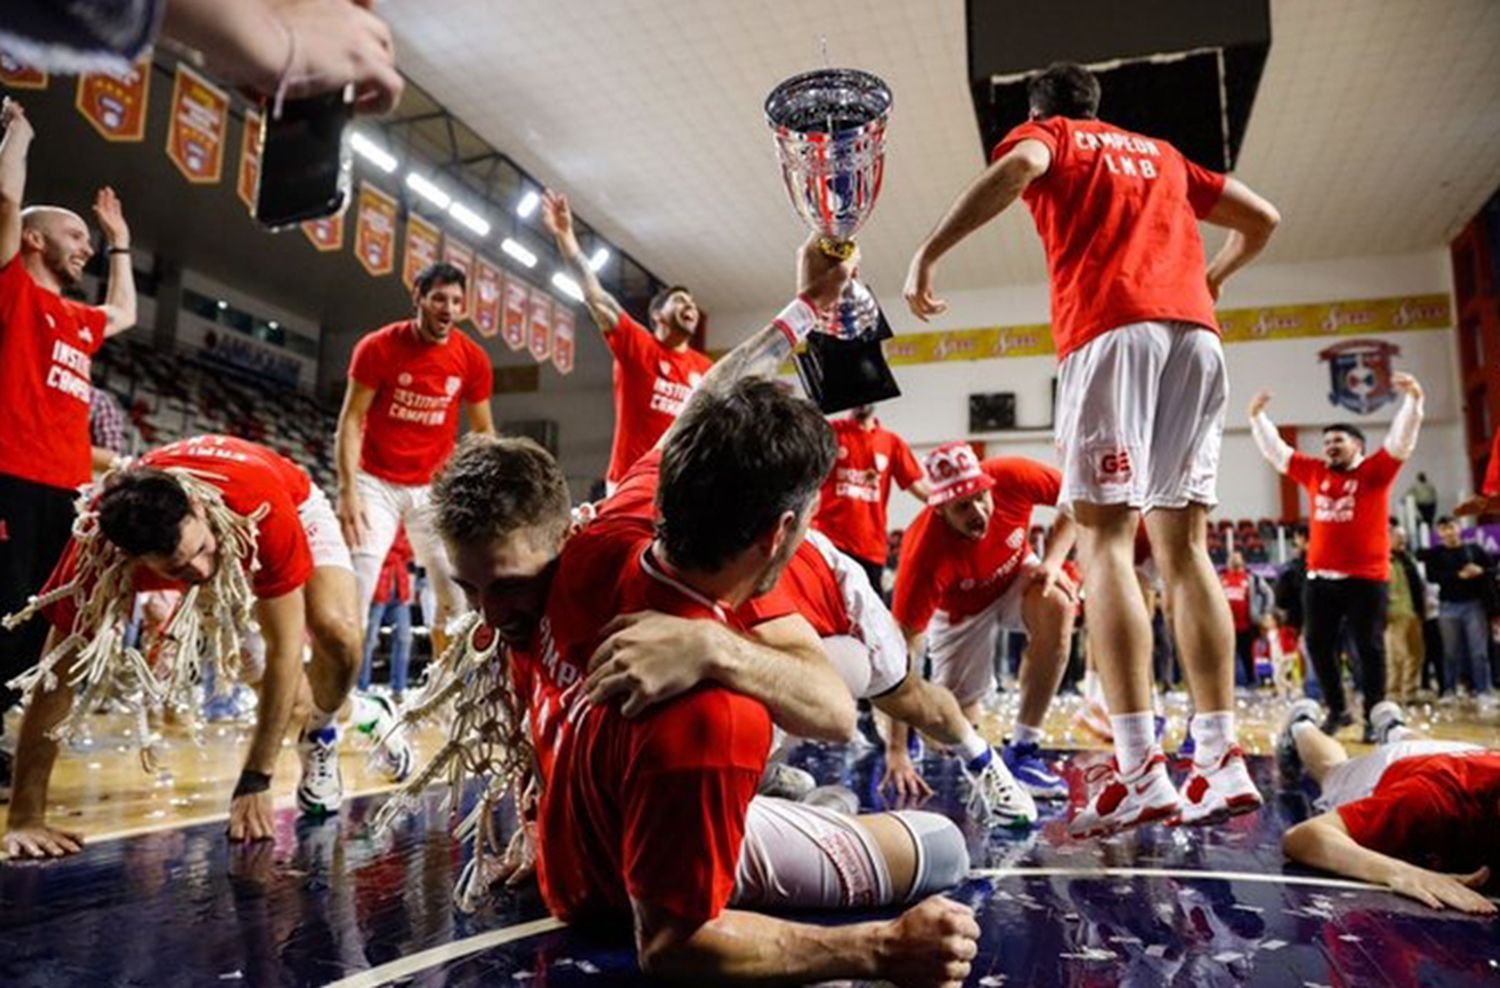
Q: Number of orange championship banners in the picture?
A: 12